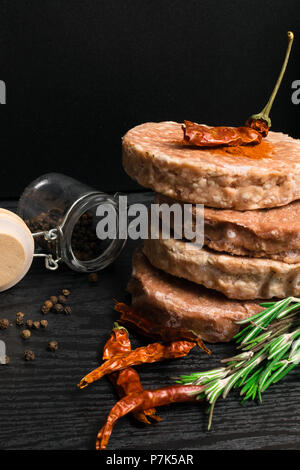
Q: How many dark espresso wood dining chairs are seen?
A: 0